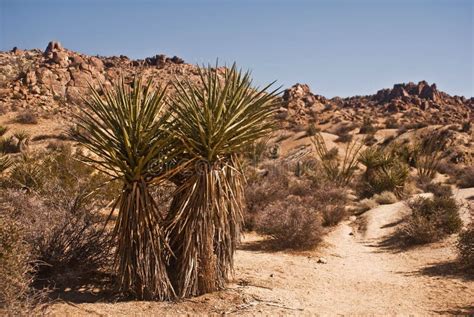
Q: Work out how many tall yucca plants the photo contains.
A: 2